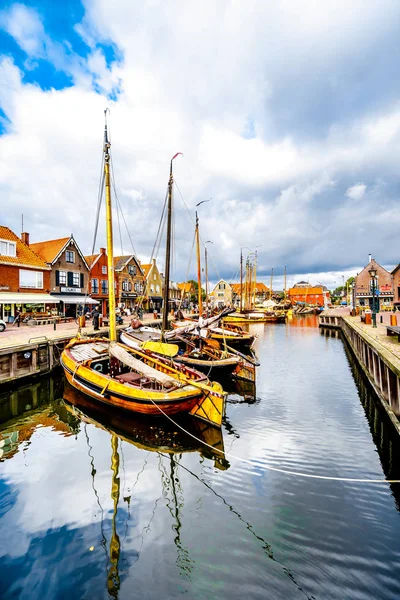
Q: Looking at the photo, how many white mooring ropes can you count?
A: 1